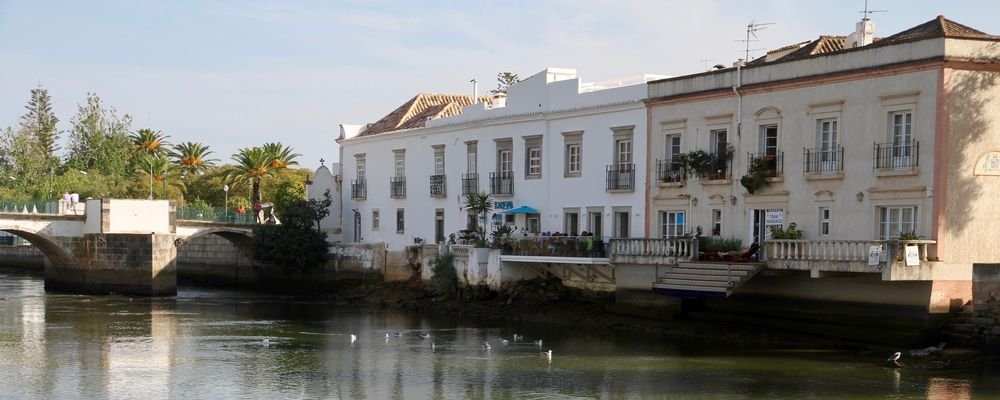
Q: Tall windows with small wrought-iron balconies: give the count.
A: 11